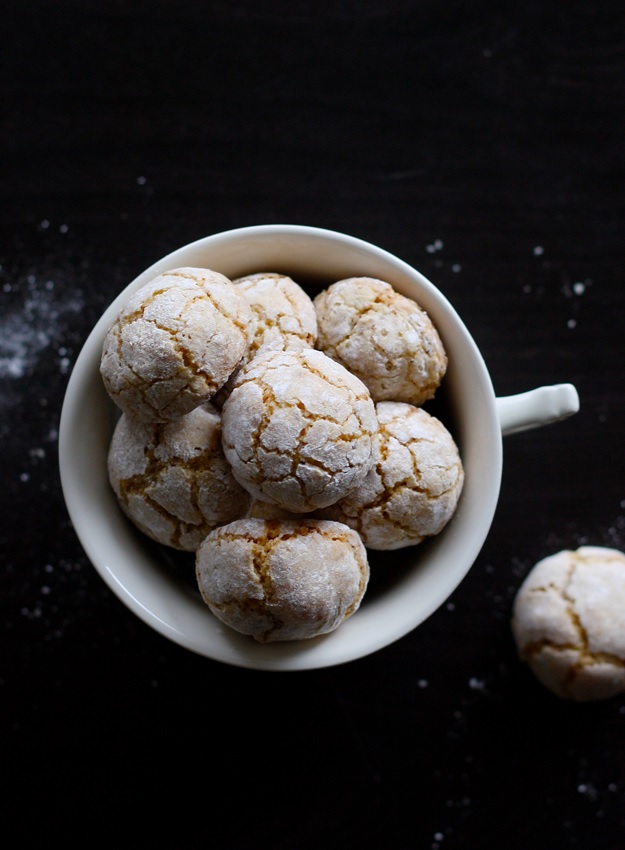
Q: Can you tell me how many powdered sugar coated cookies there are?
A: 8